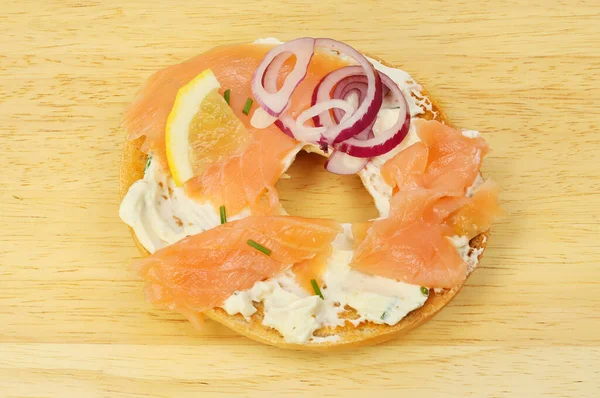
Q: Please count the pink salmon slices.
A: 3